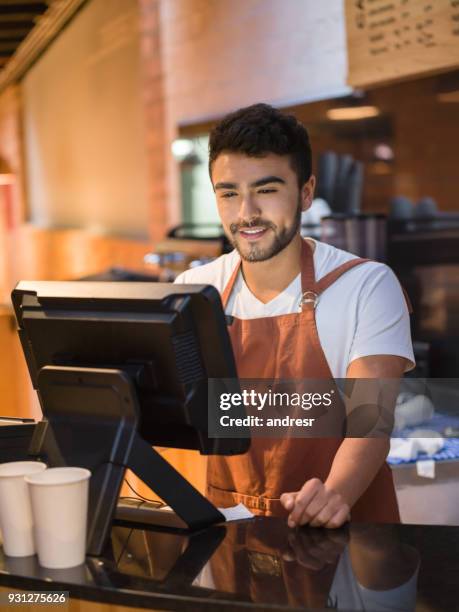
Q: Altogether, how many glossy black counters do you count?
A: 1